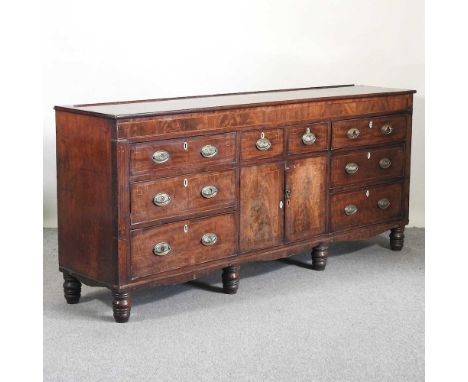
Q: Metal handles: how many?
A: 14